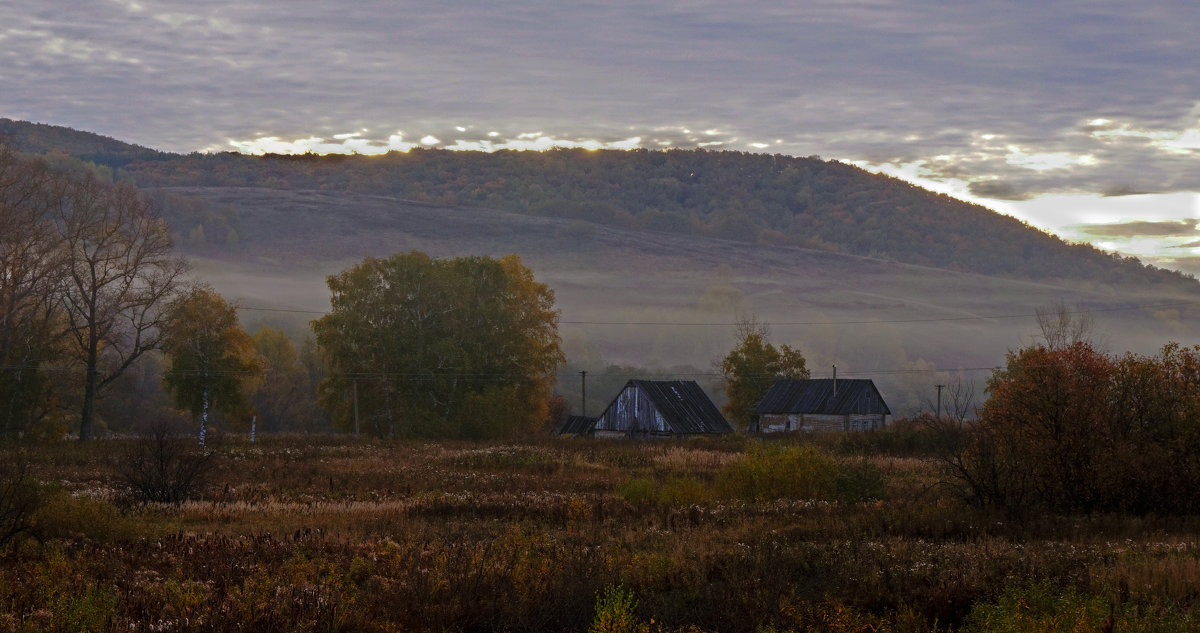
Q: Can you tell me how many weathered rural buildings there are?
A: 2